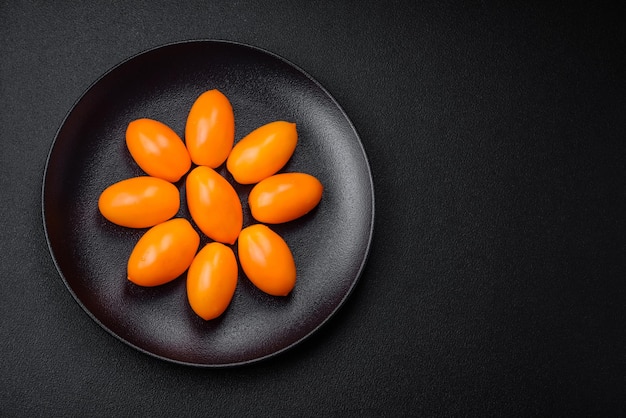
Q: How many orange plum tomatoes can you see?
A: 9